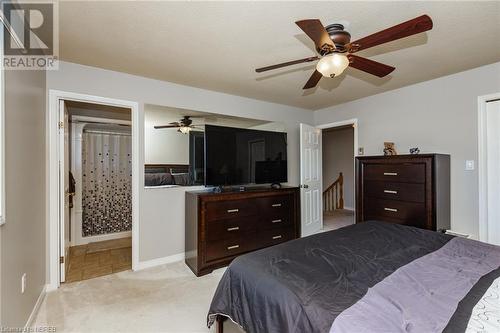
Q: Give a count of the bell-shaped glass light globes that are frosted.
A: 1